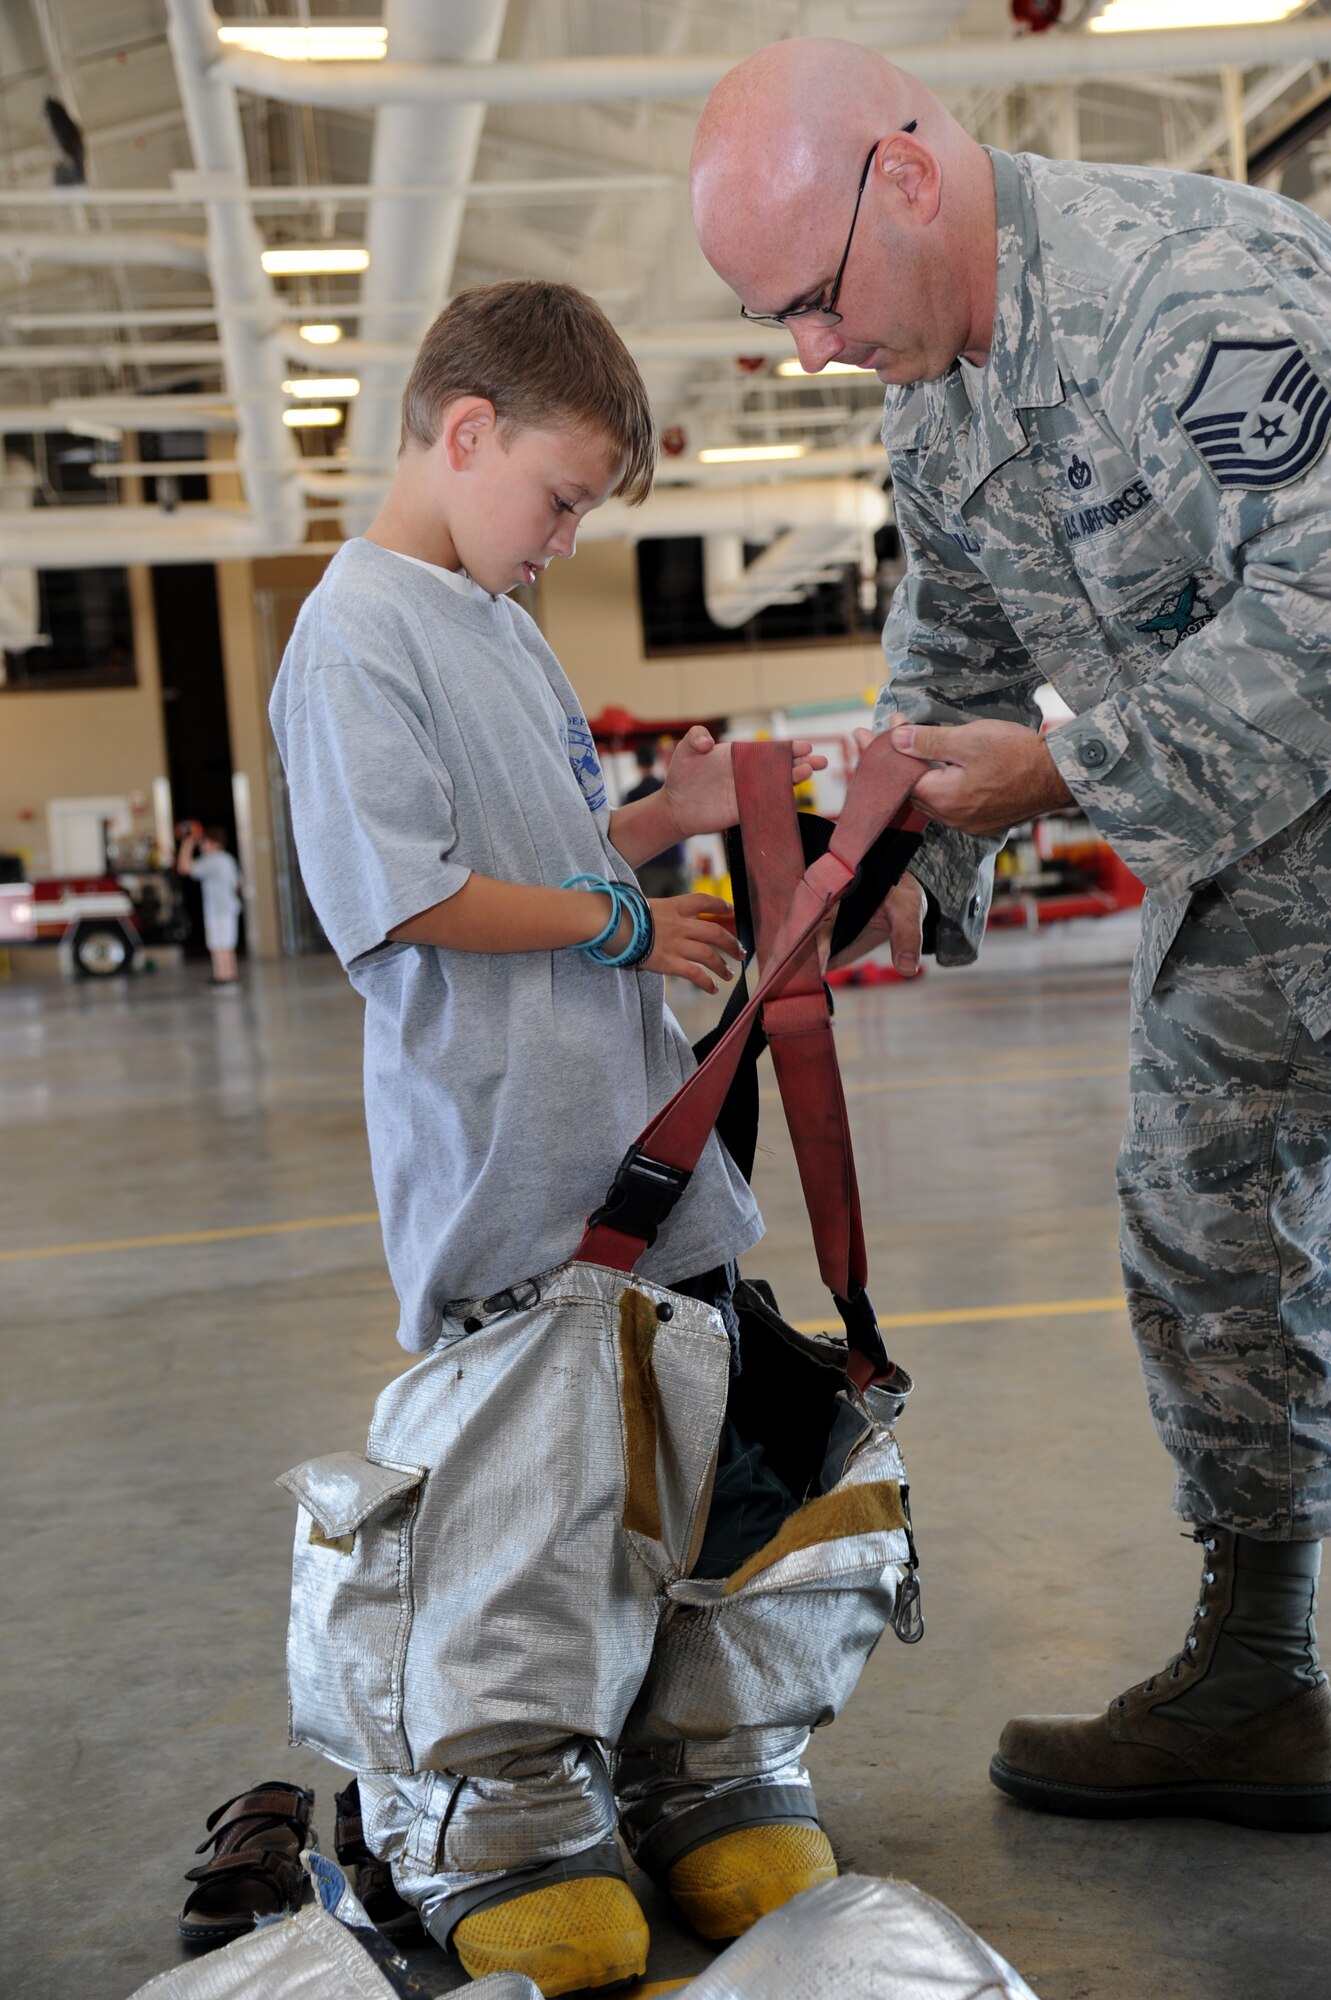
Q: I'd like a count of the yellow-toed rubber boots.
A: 2